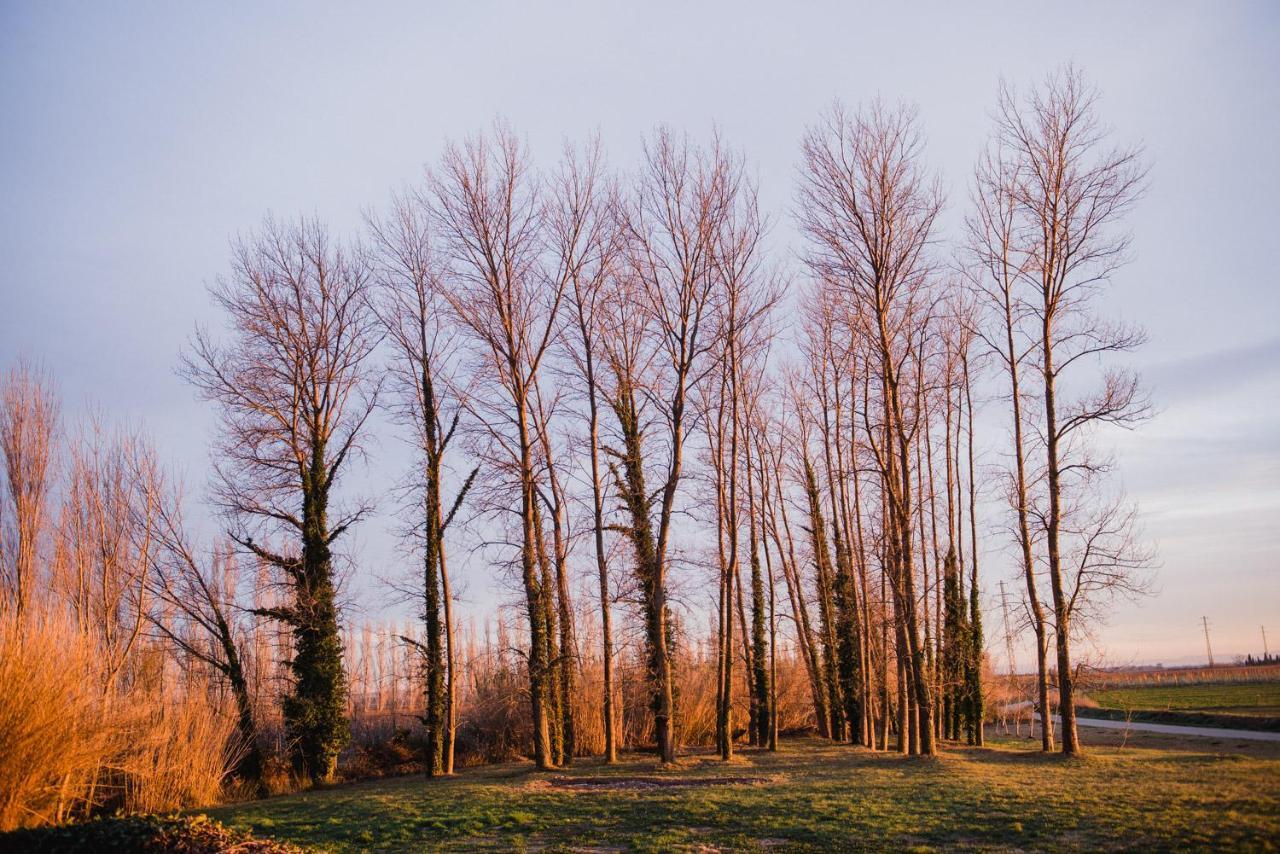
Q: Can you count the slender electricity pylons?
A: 3